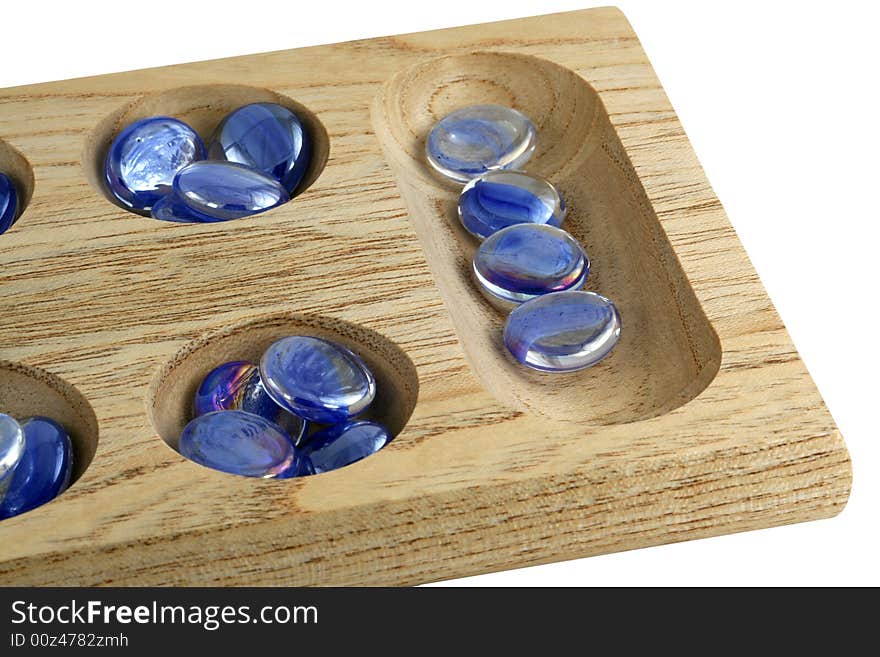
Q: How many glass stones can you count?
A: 15